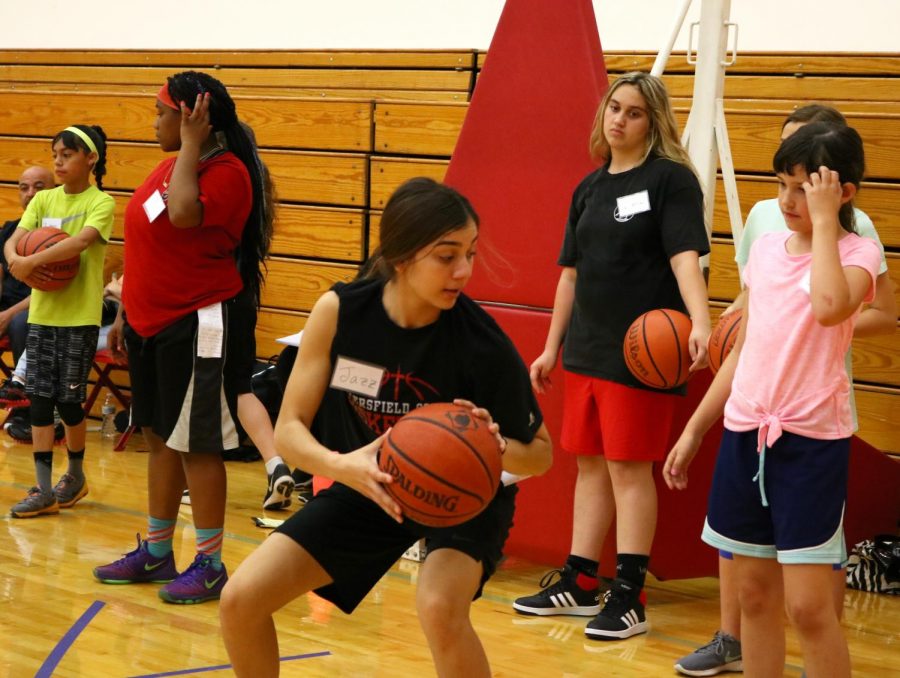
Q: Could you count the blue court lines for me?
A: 2